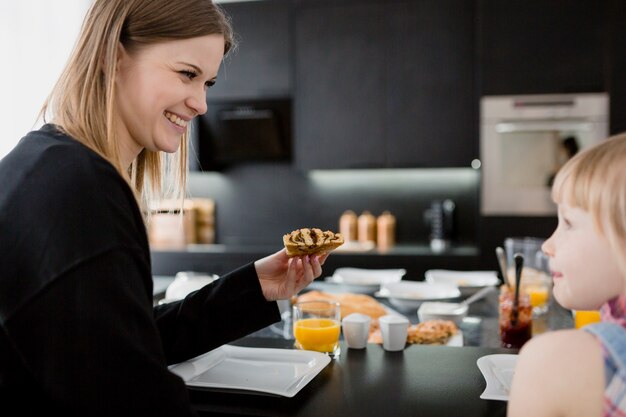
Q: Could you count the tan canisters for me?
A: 3